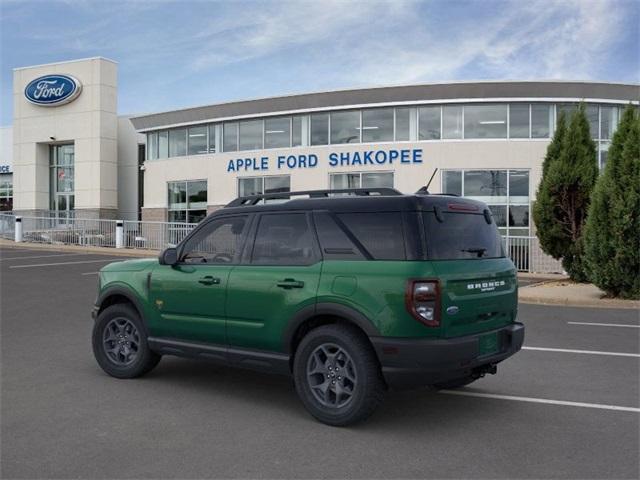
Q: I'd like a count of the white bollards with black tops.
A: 2